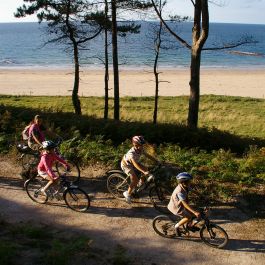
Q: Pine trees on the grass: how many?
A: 5